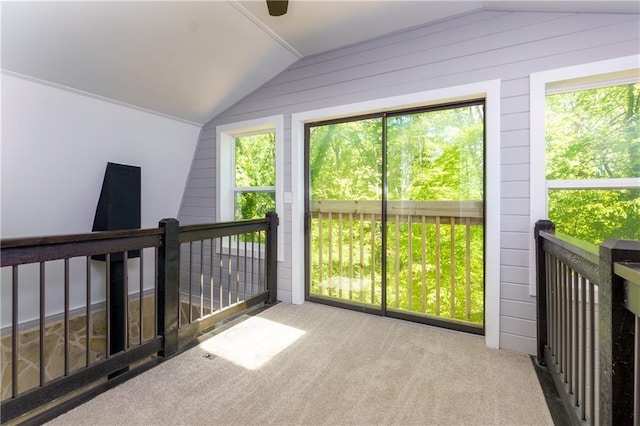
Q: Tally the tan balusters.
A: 12